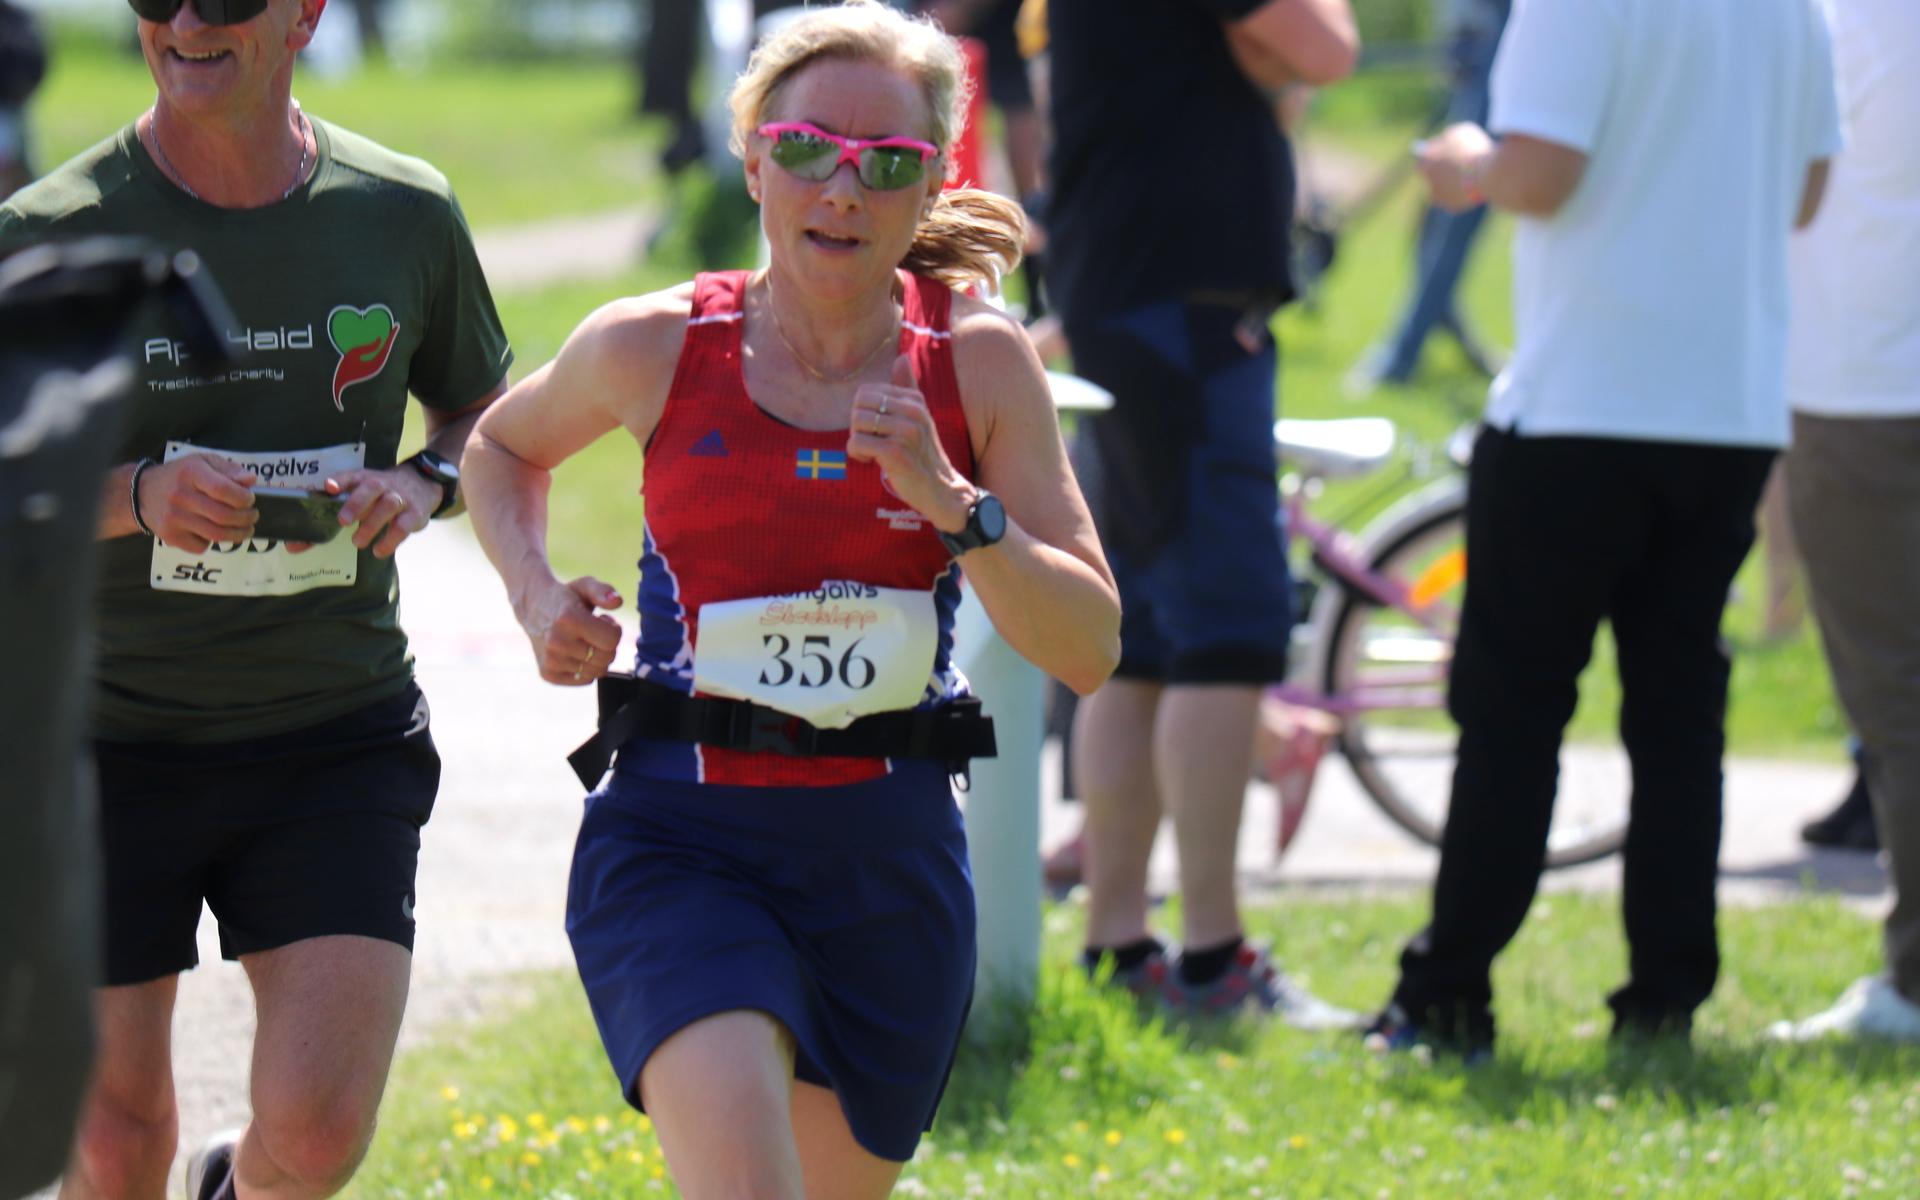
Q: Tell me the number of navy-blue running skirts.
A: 1